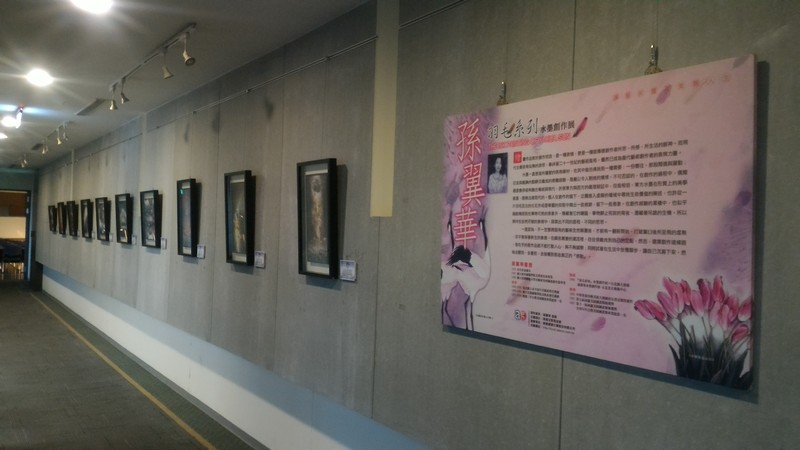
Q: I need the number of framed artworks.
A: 10